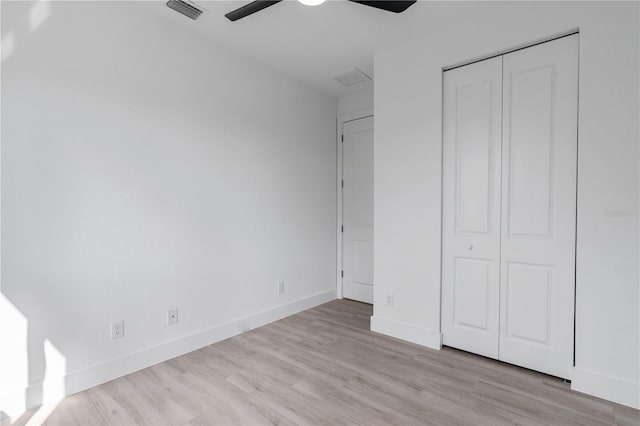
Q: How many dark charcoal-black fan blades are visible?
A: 2